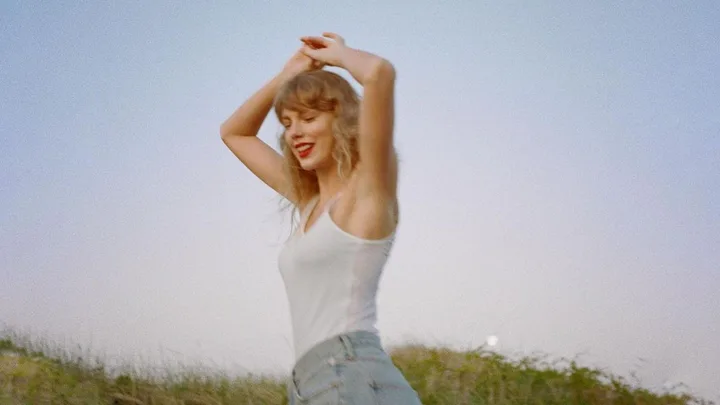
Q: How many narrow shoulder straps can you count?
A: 2